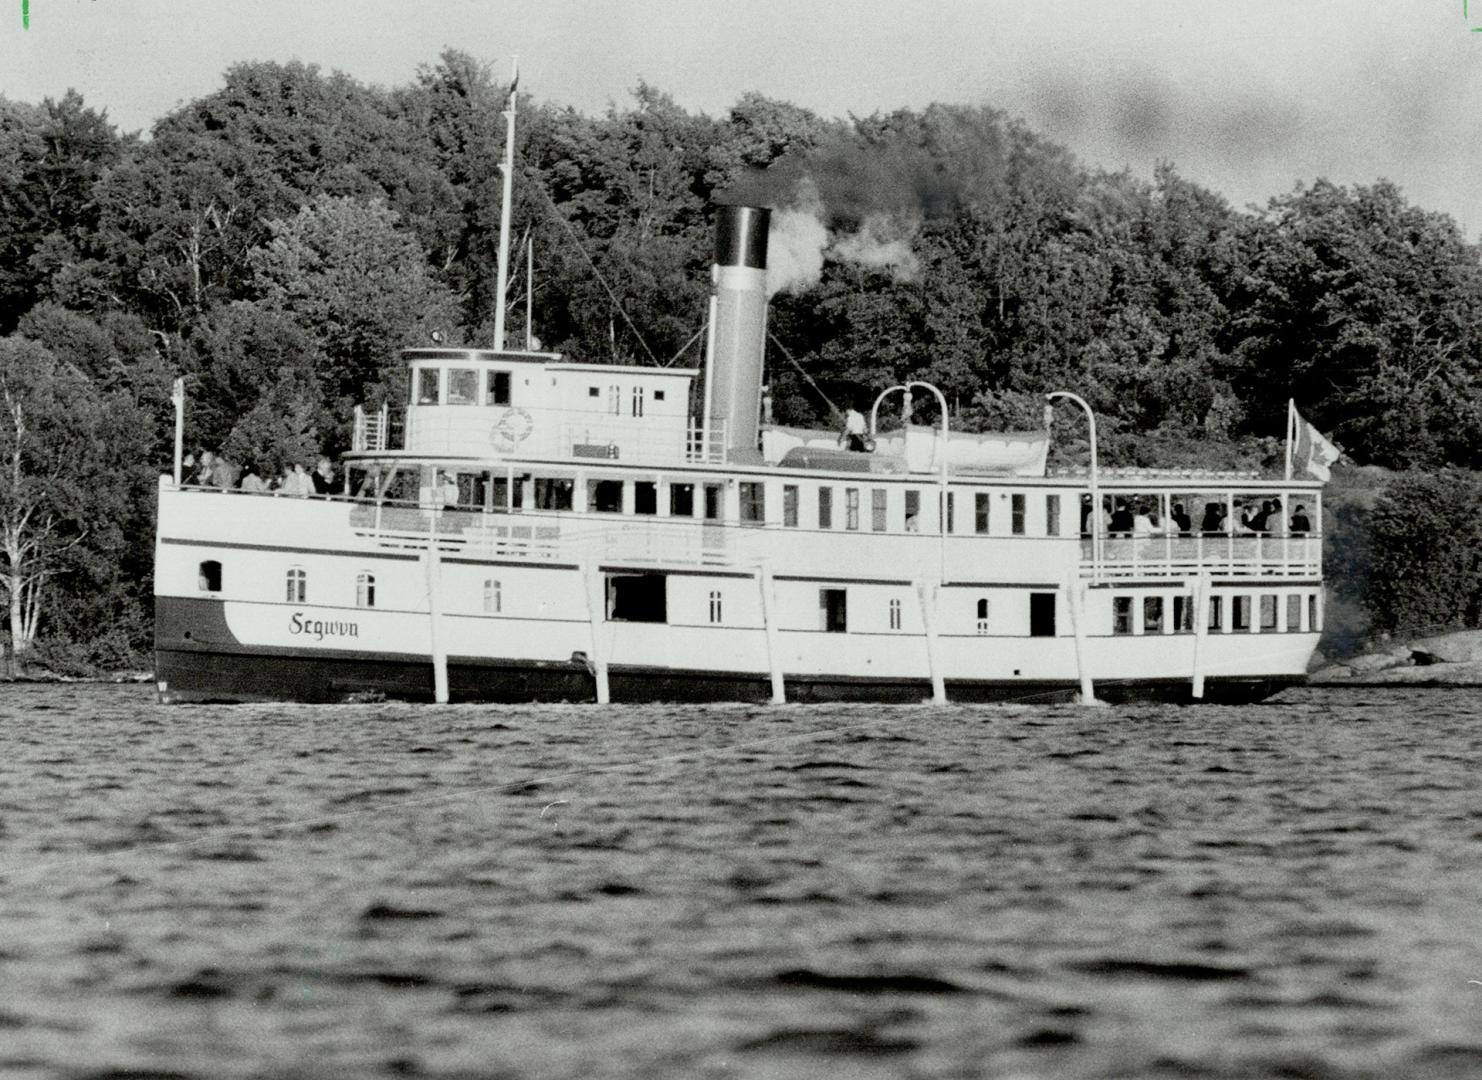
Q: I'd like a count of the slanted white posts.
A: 6